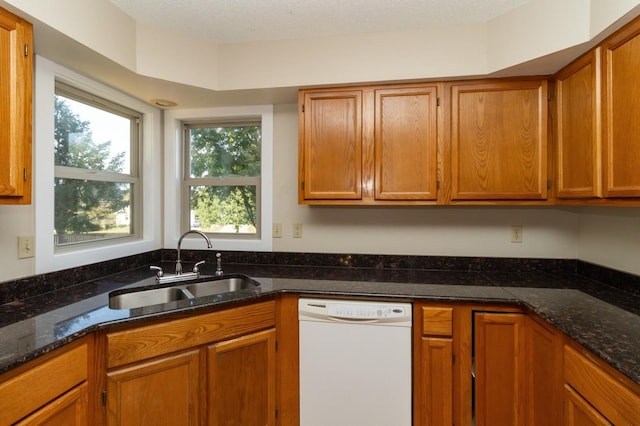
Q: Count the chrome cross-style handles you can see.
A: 0